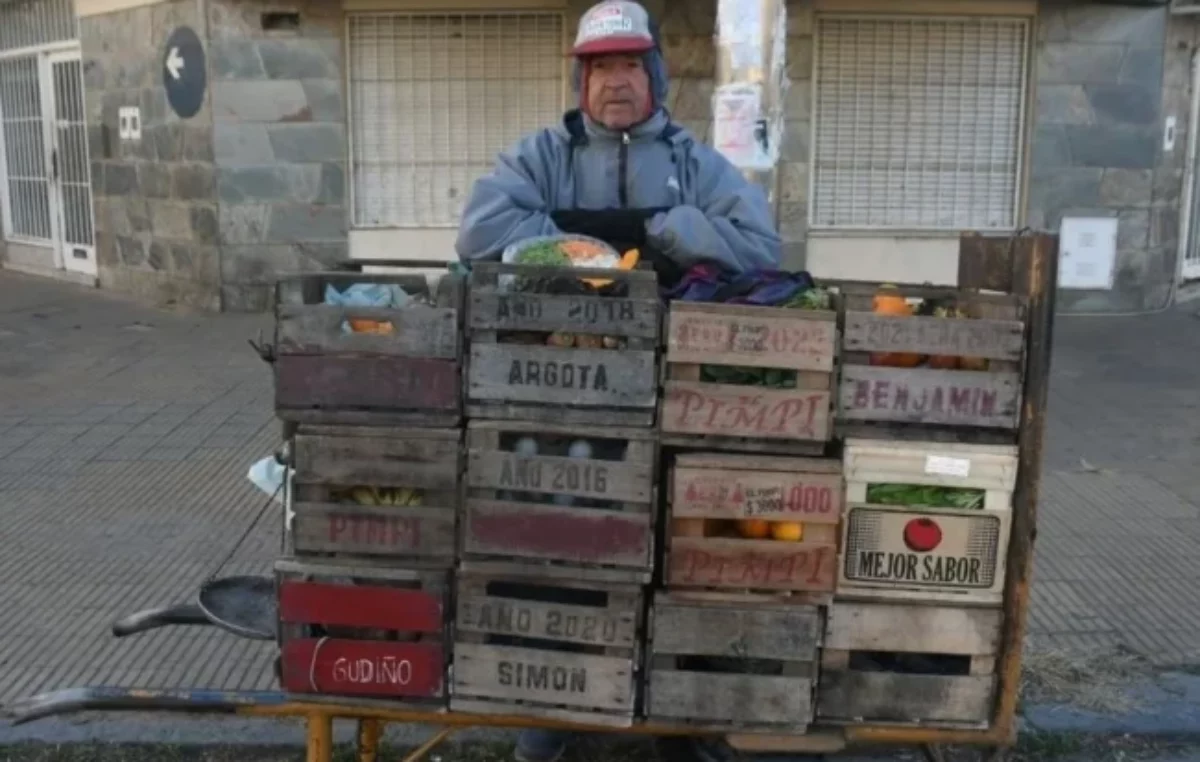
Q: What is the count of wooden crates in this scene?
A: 12